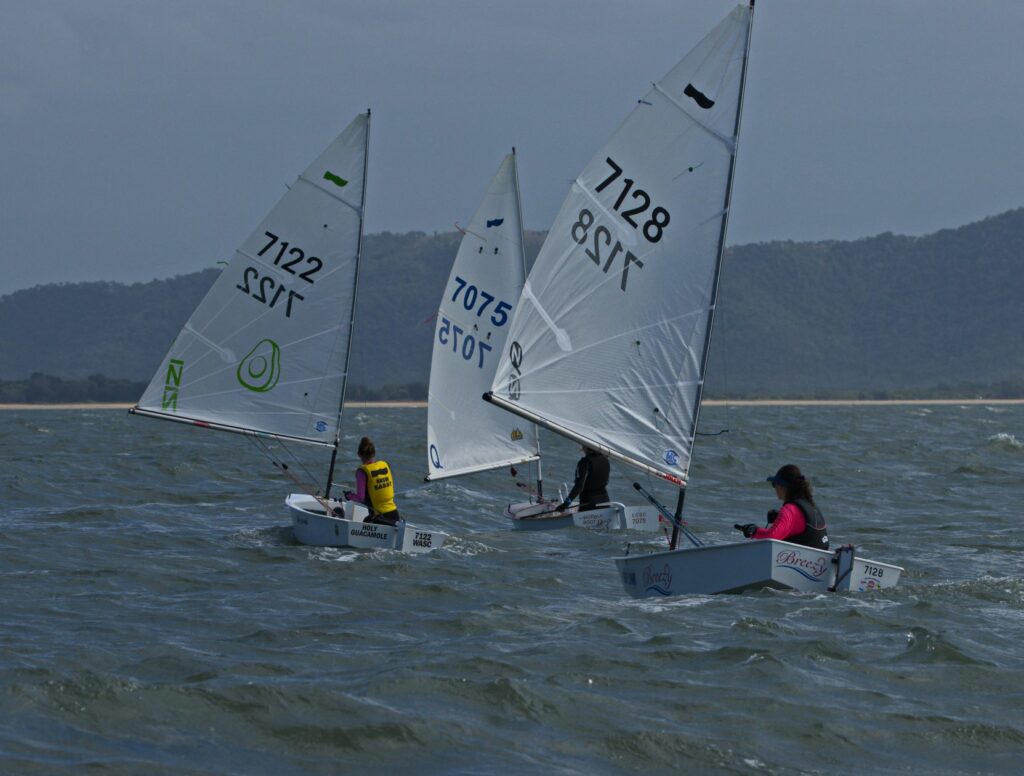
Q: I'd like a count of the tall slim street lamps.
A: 0